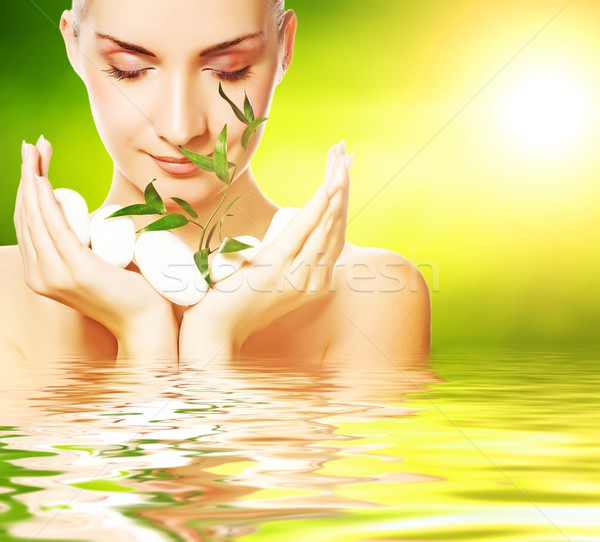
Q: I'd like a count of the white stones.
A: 5